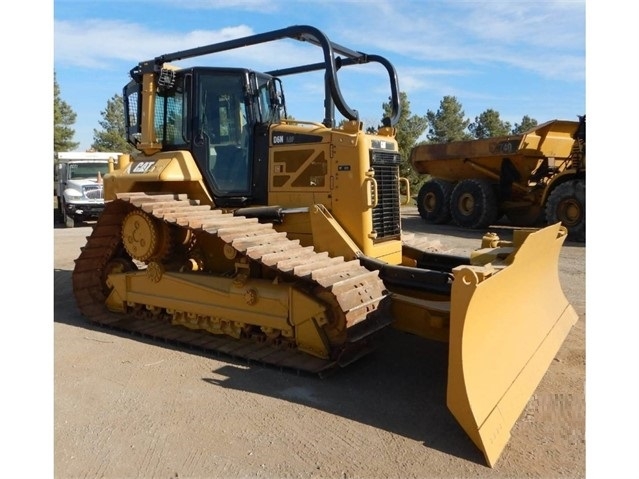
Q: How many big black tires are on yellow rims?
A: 3